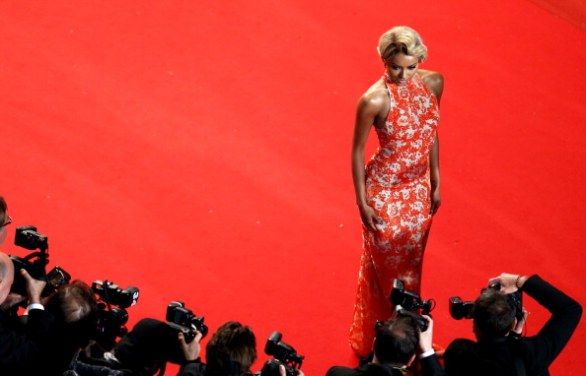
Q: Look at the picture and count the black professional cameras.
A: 6